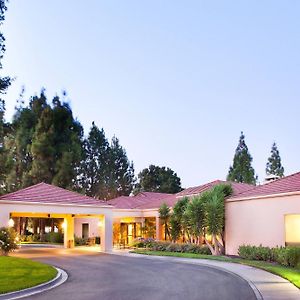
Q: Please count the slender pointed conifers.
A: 2